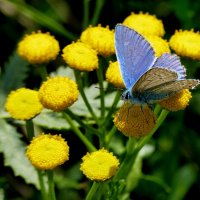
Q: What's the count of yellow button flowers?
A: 13